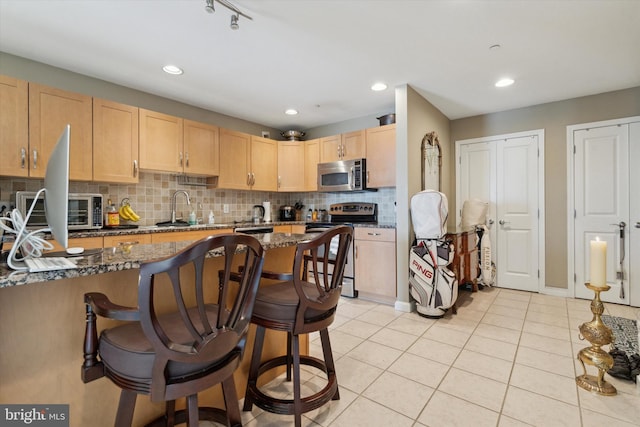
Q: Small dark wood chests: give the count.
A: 1